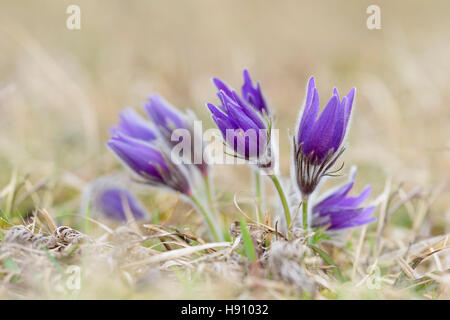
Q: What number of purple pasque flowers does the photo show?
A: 8